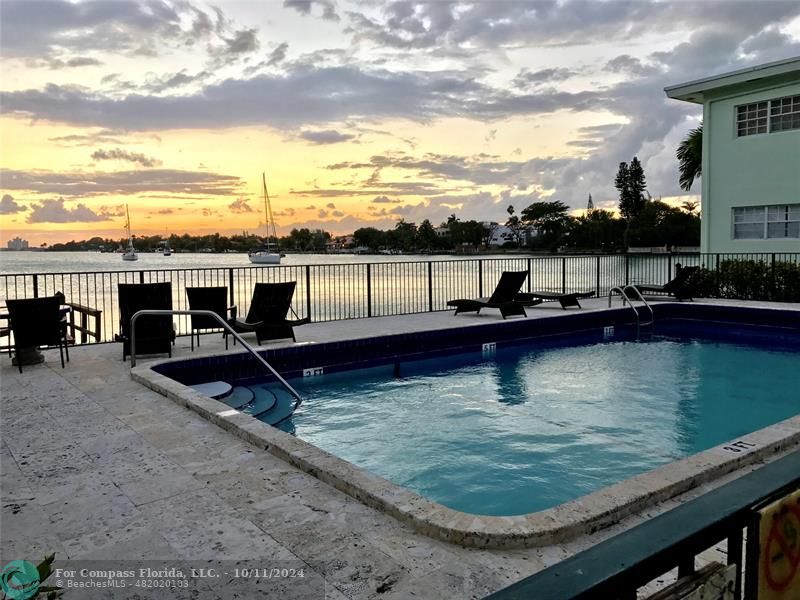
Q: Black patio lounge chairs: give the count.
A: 5